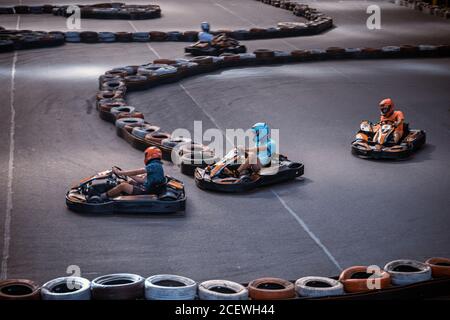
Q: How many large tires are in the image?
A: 10